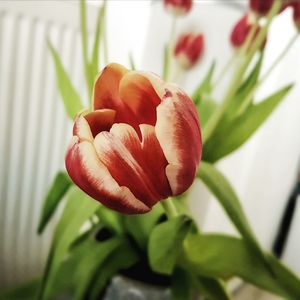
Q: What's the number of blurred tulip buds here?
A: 5